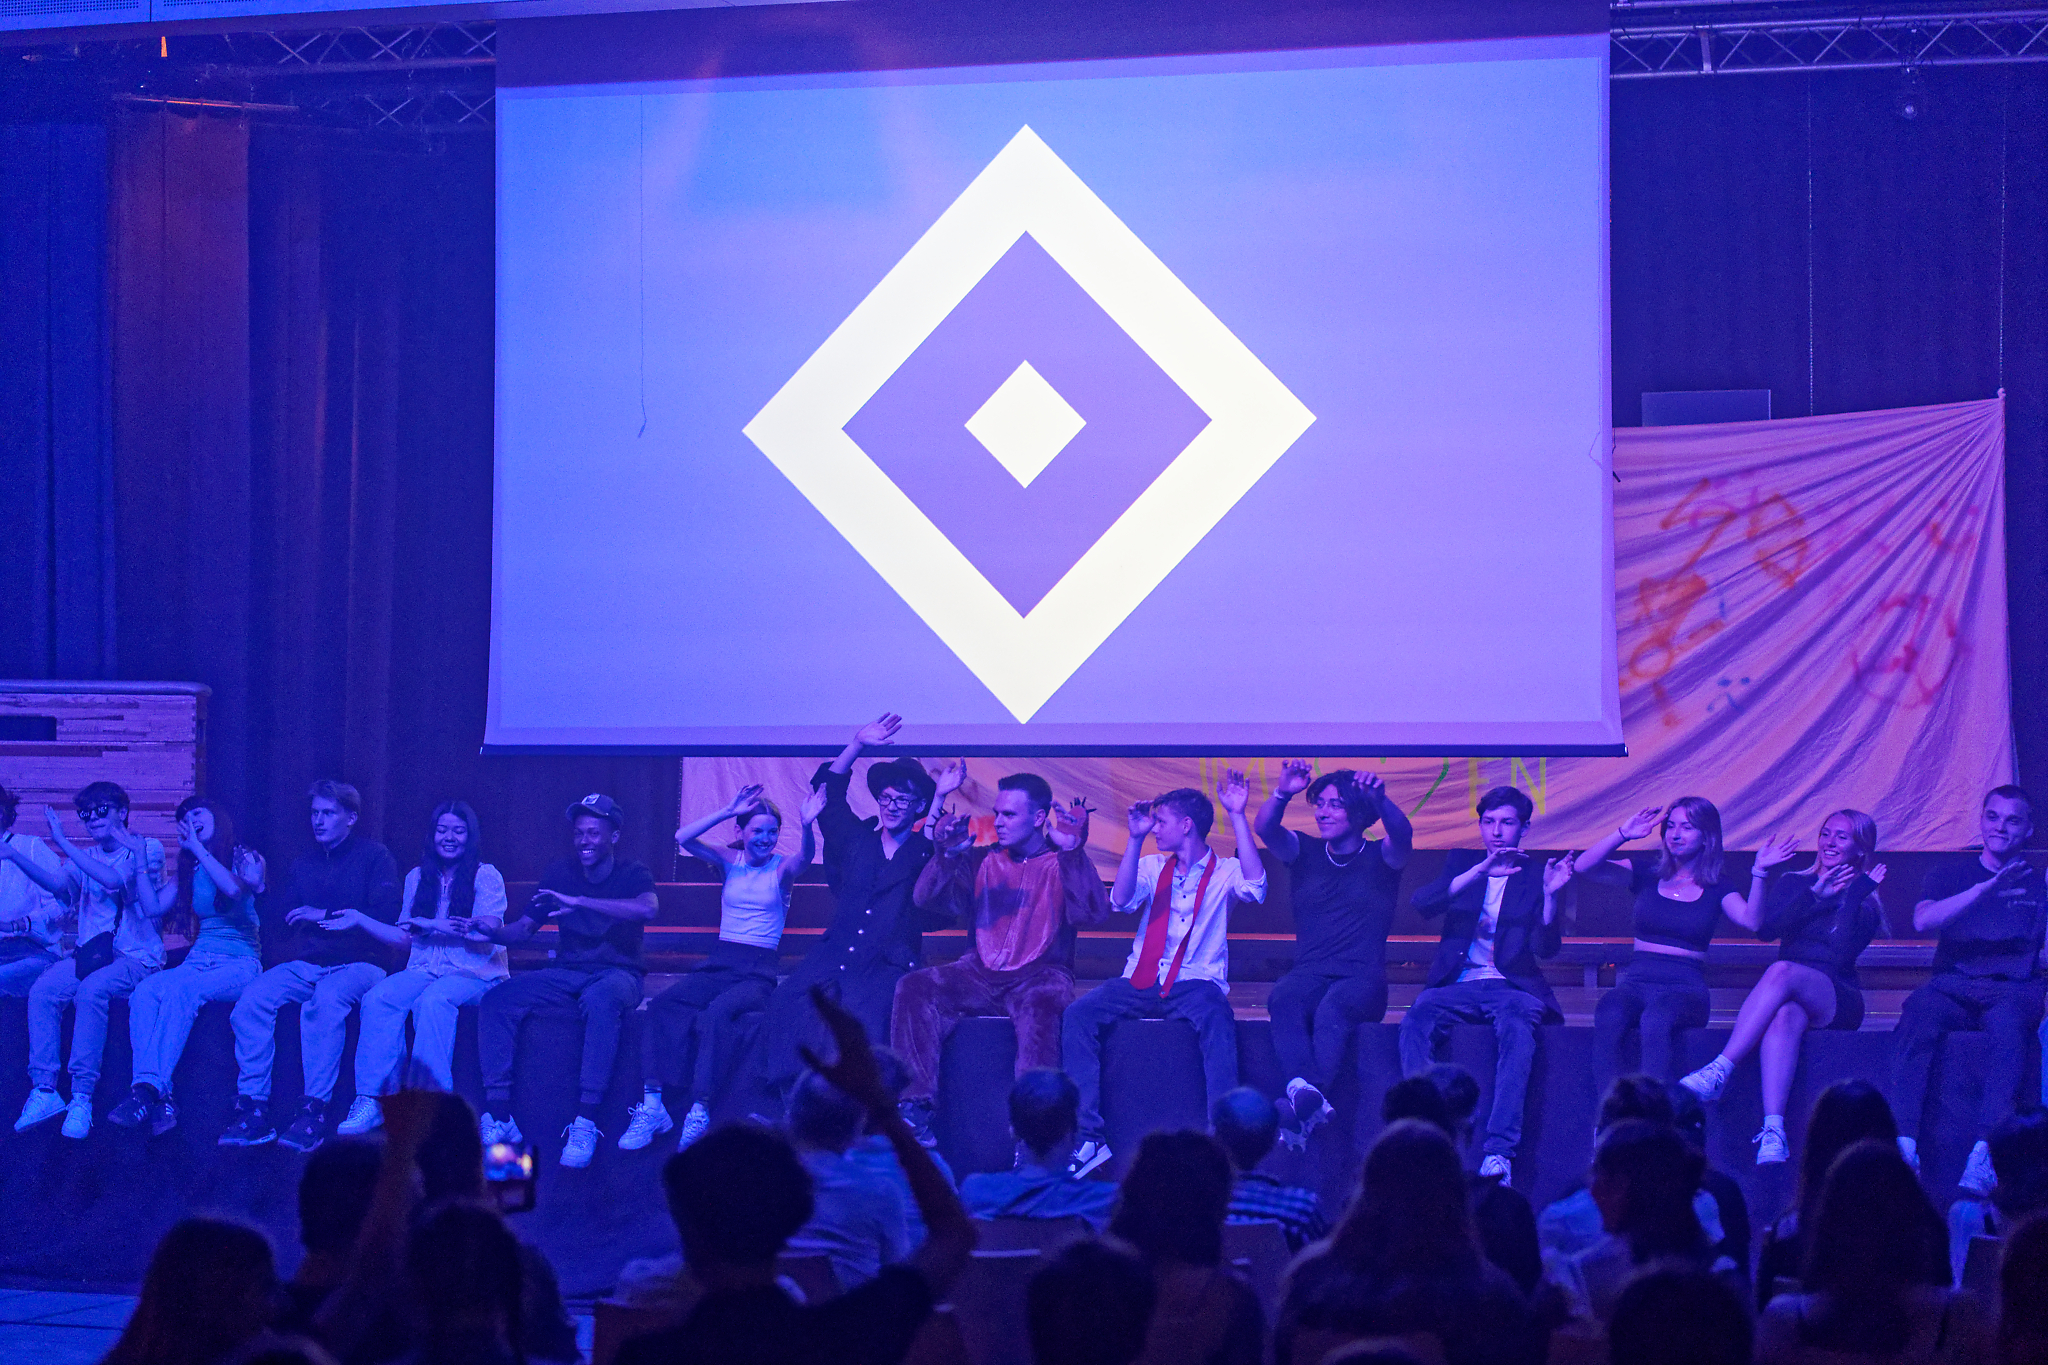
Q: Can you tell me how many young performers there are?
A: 15